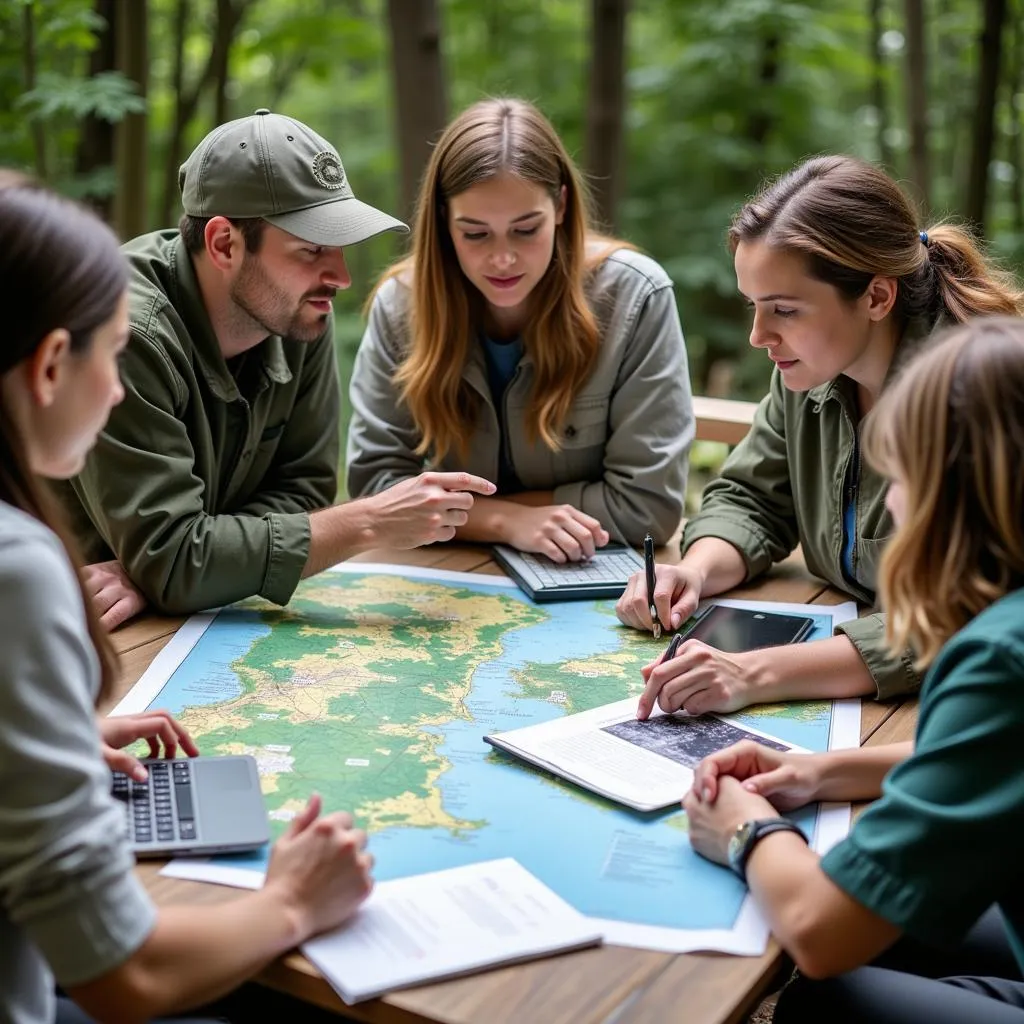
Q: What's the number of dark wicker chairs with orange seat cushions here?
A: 0